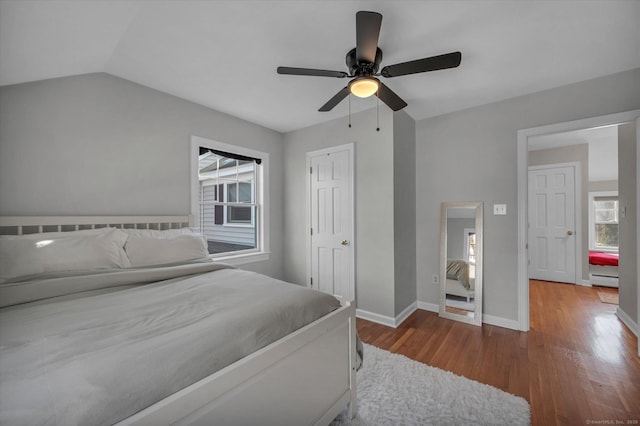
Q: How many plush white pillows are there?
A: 2